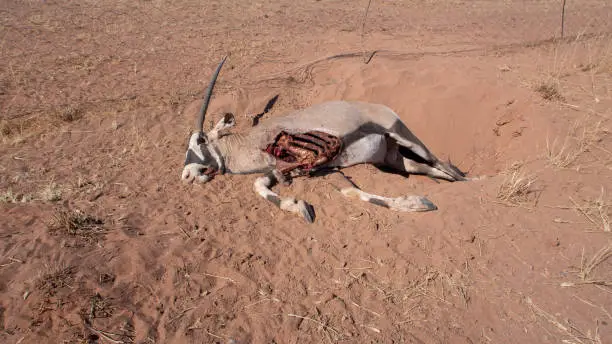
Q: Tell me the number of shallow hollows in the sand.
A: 1